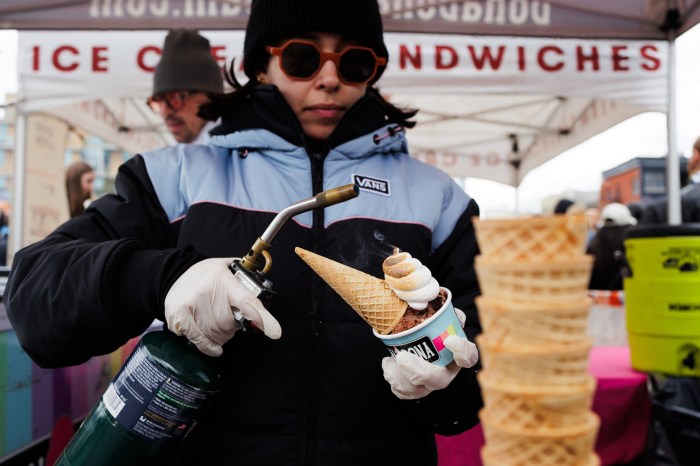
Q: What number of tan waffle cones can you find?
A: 8